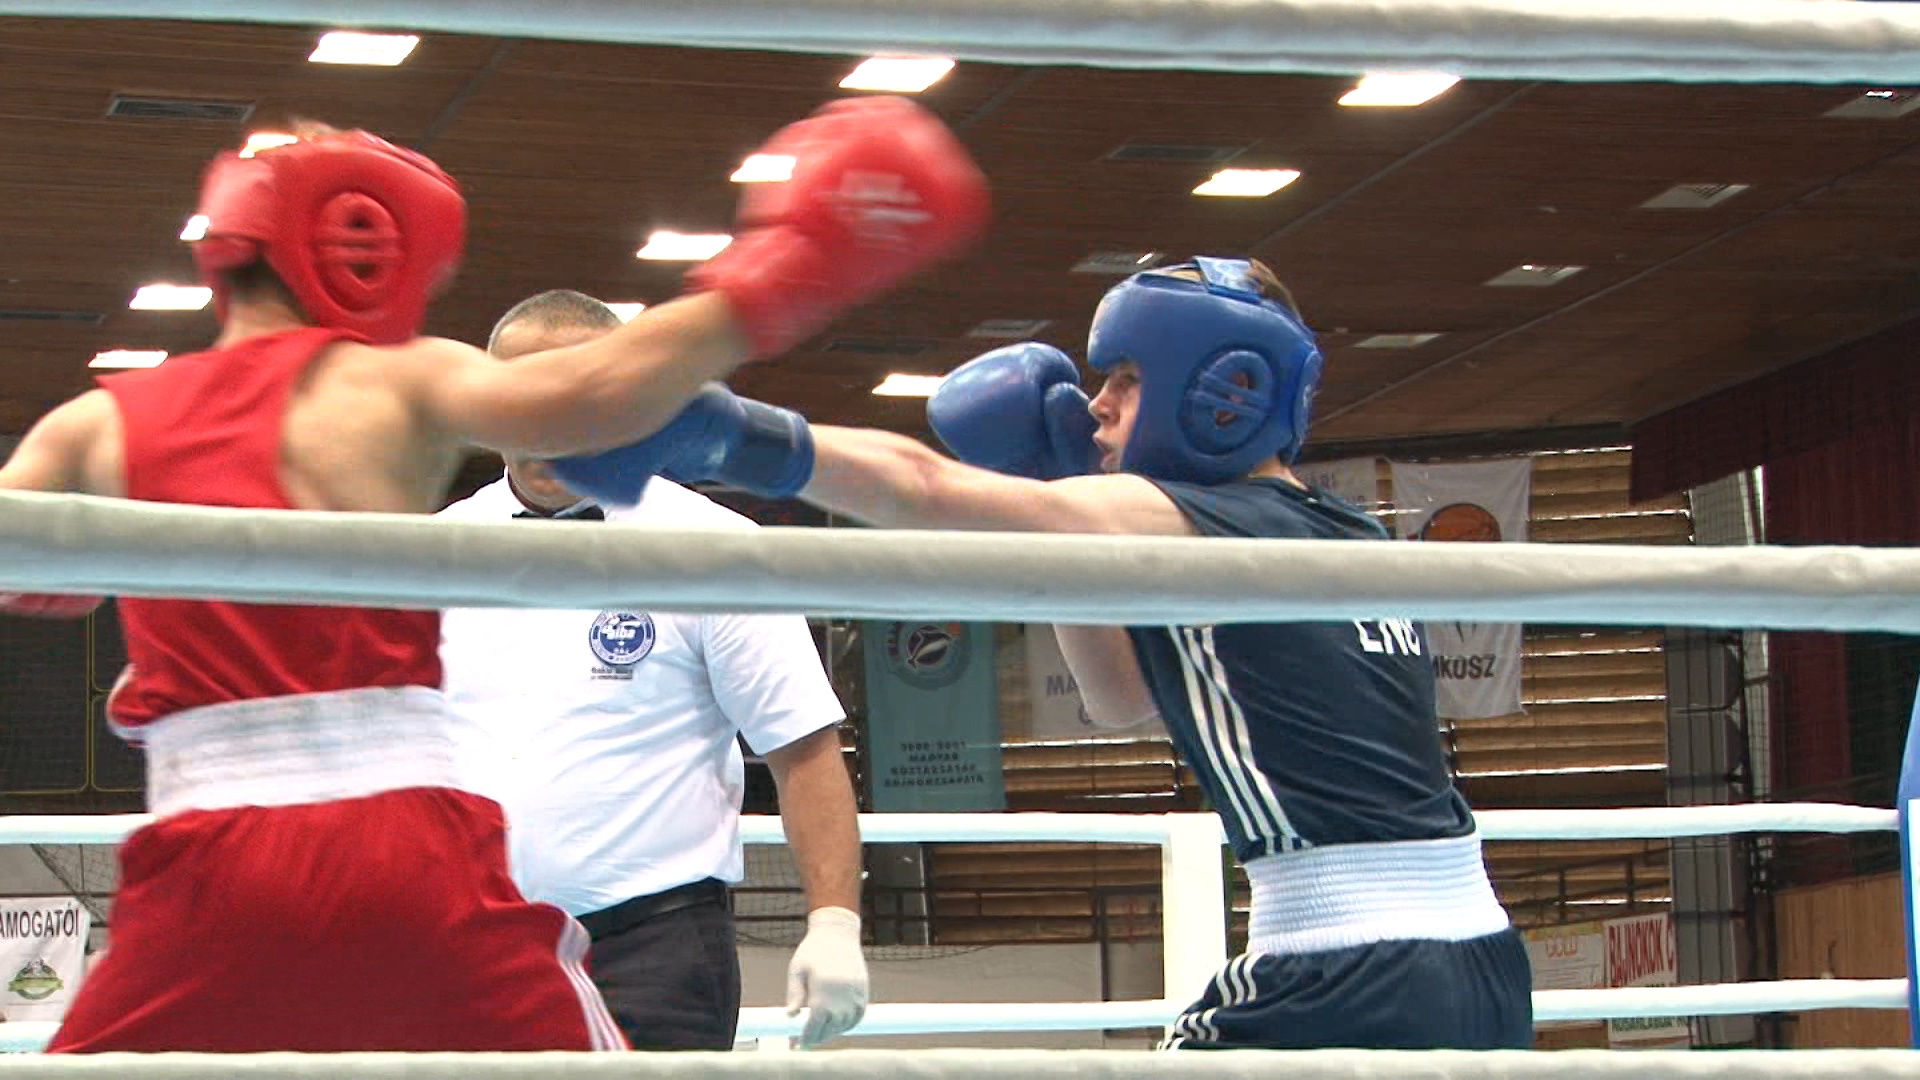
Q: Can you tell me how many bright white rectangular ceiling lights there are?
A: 12